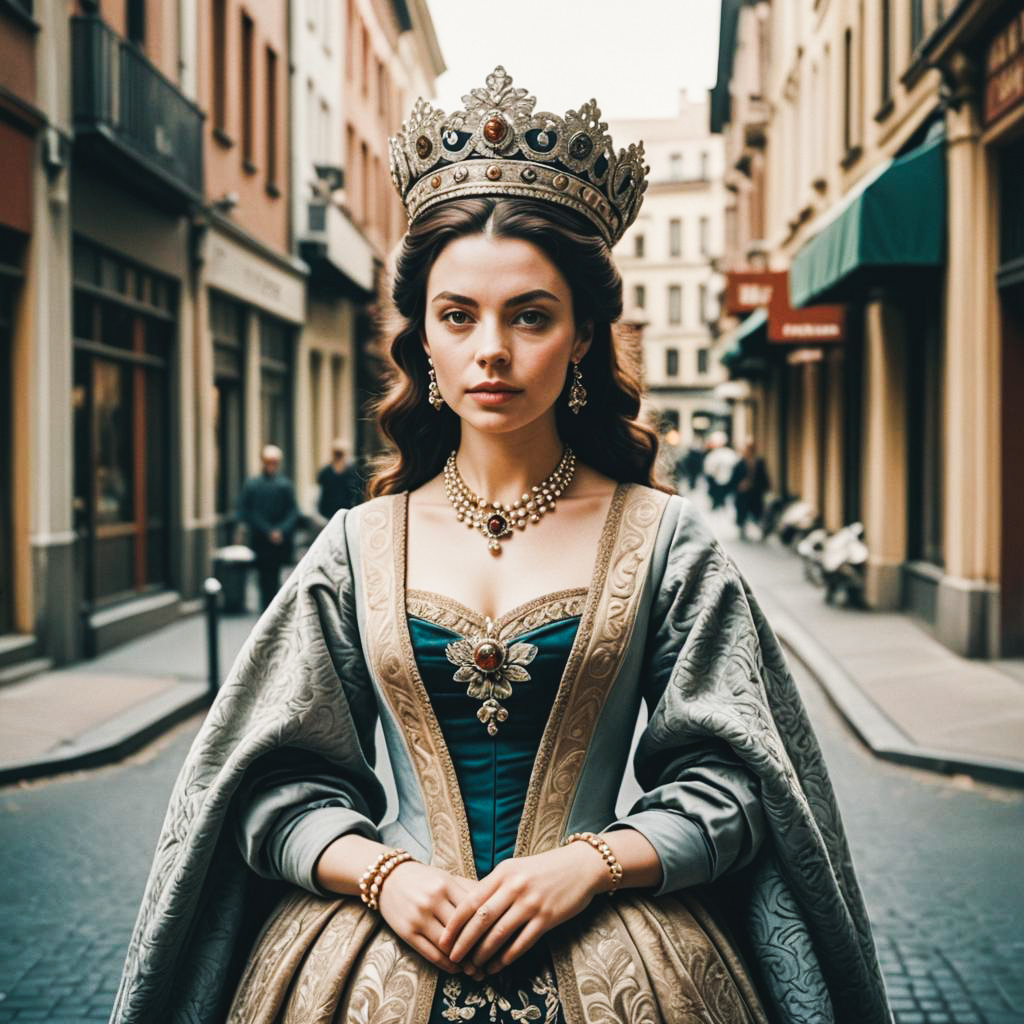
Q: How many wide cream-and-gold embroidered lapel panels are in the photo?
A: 2